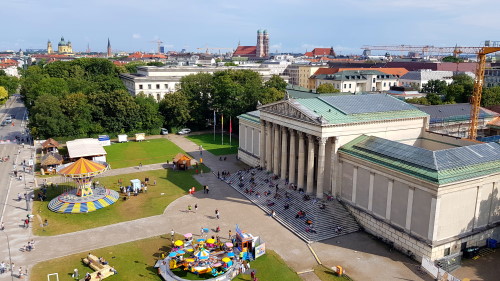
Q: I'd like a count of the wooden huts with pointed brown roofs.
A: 3